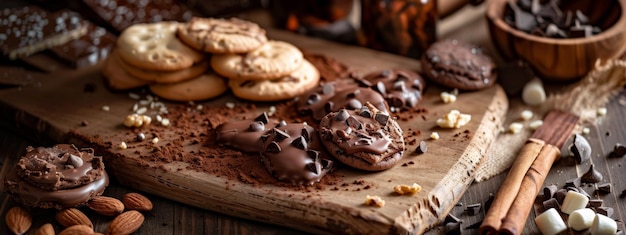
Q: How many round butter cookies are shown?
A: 7